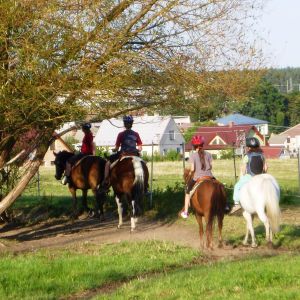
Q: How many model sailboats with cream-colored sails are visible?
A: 0